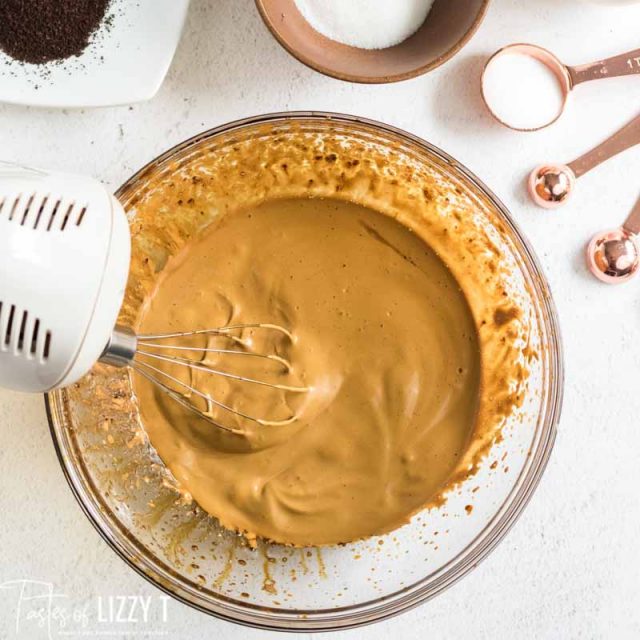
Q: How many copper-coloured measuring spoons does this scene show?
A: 3